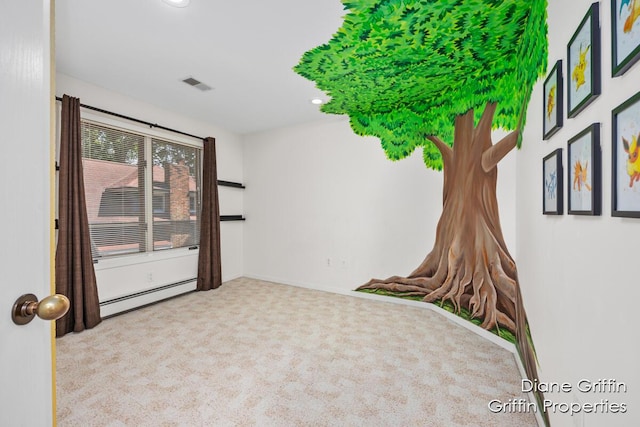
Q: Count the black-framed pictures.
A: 6